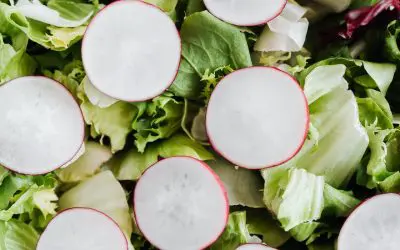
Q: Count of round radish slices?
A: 8